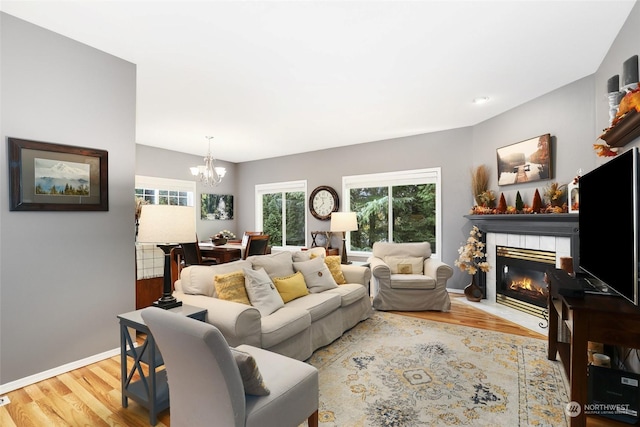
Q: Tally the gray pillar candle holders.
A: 2